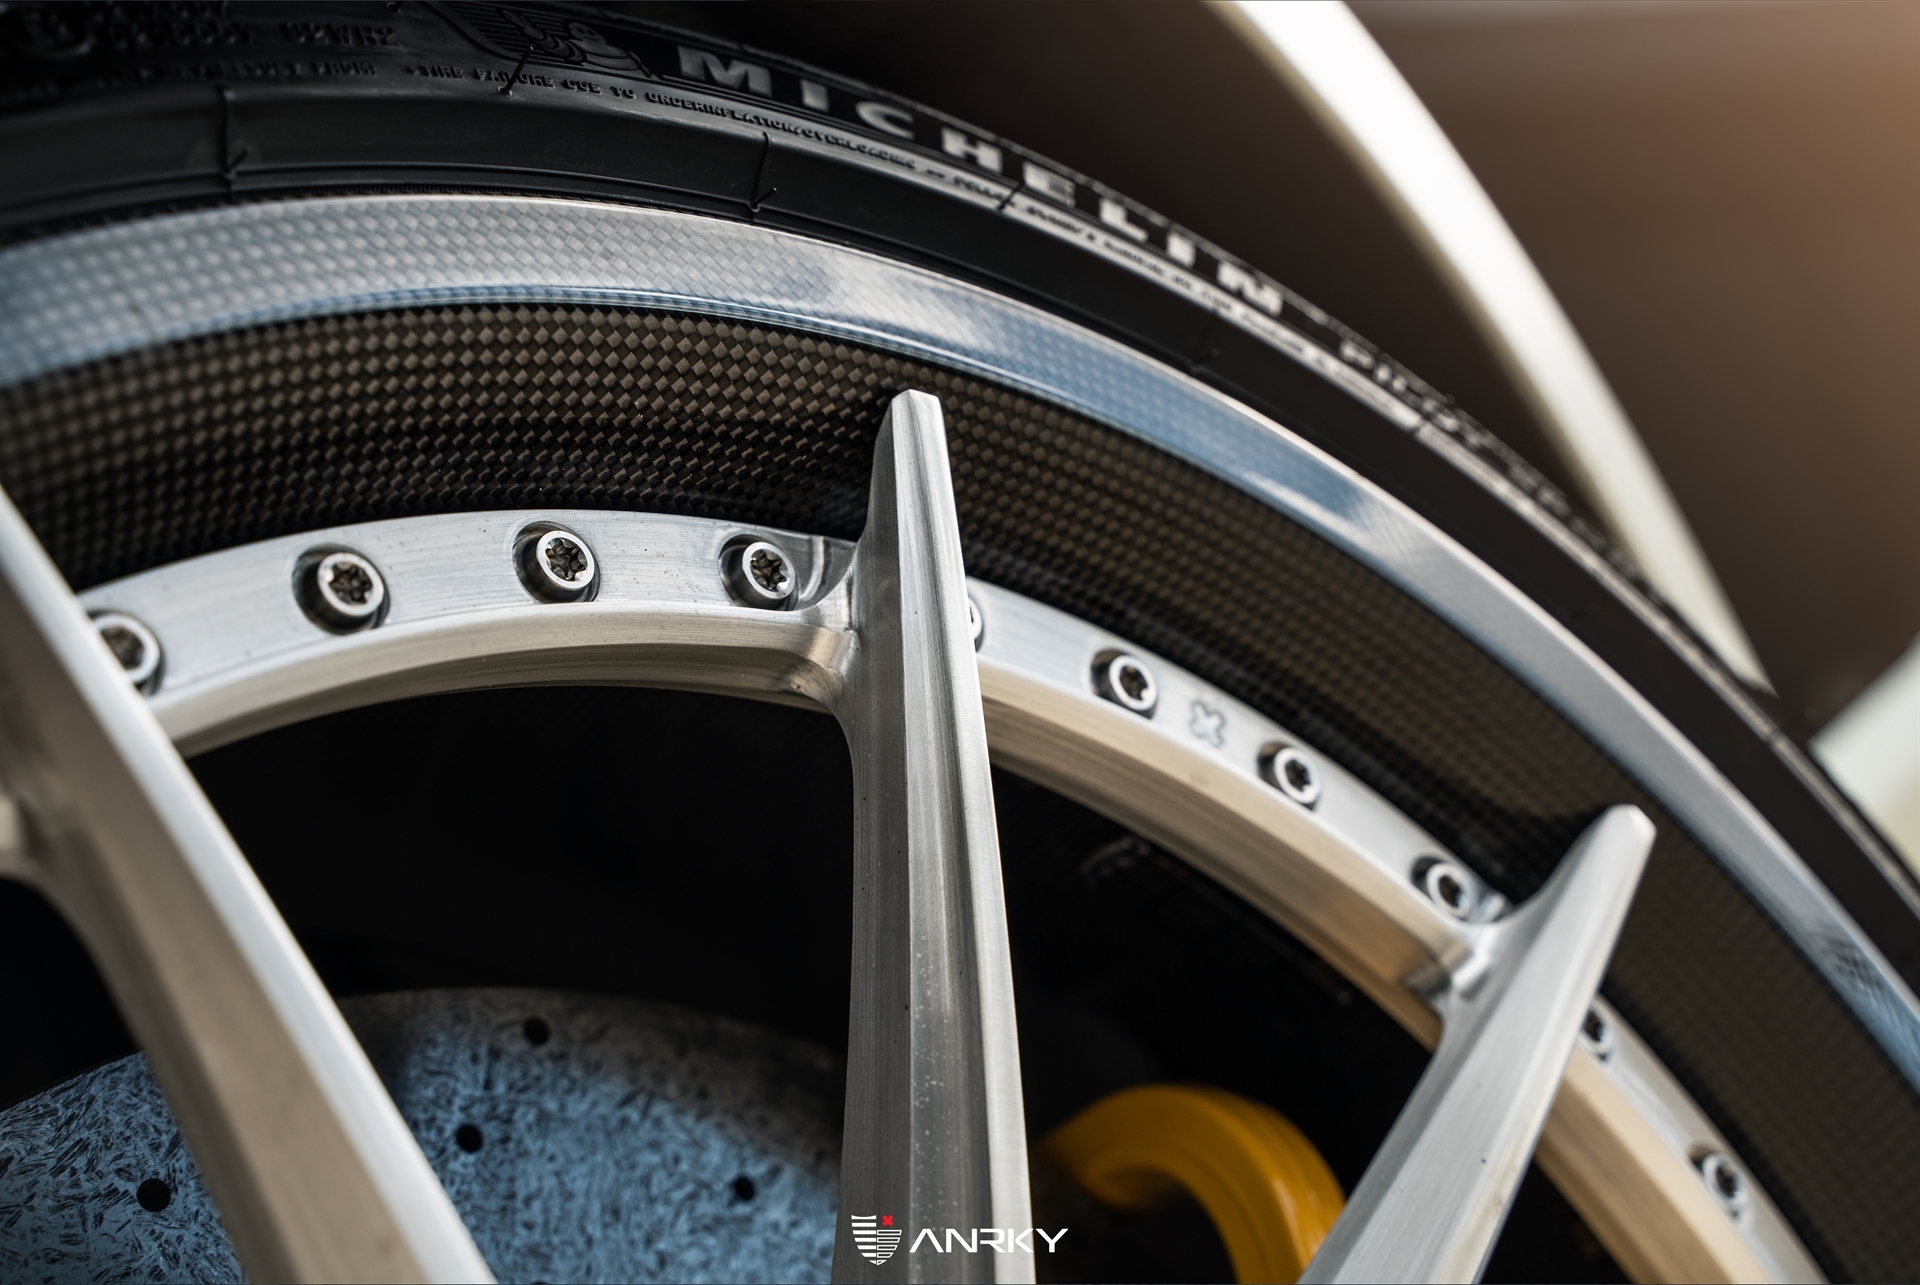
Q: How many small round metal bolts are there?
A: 10